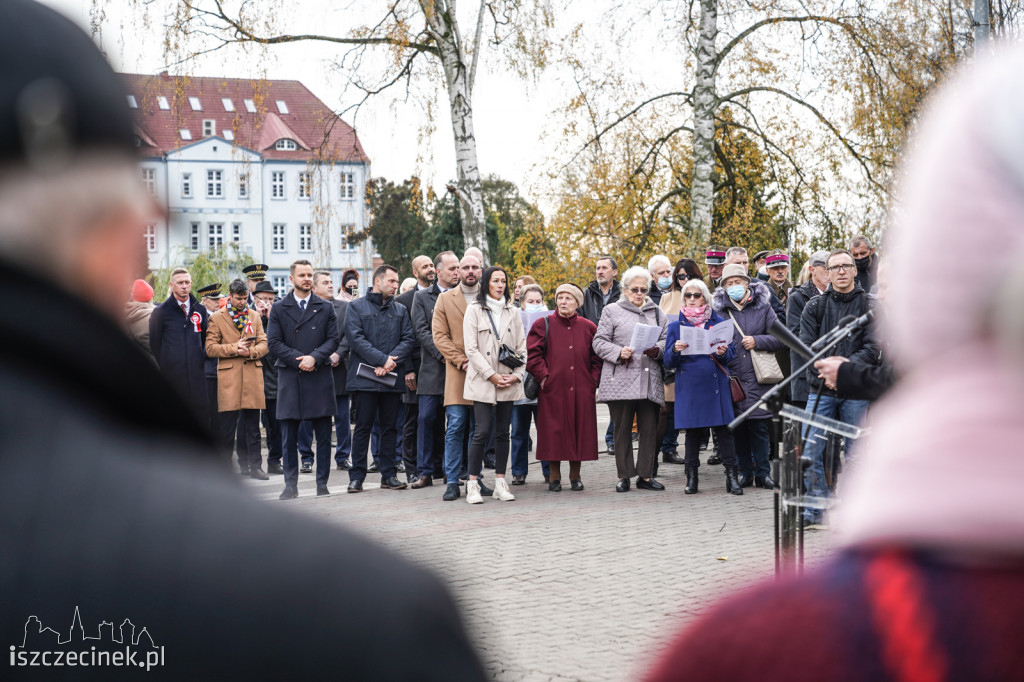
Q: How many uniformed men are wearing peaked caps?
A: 4